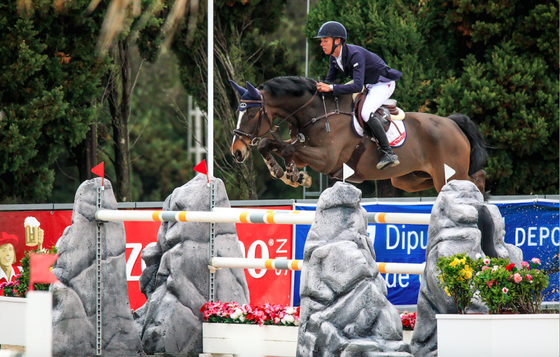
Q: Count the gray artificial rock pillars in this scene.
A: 4